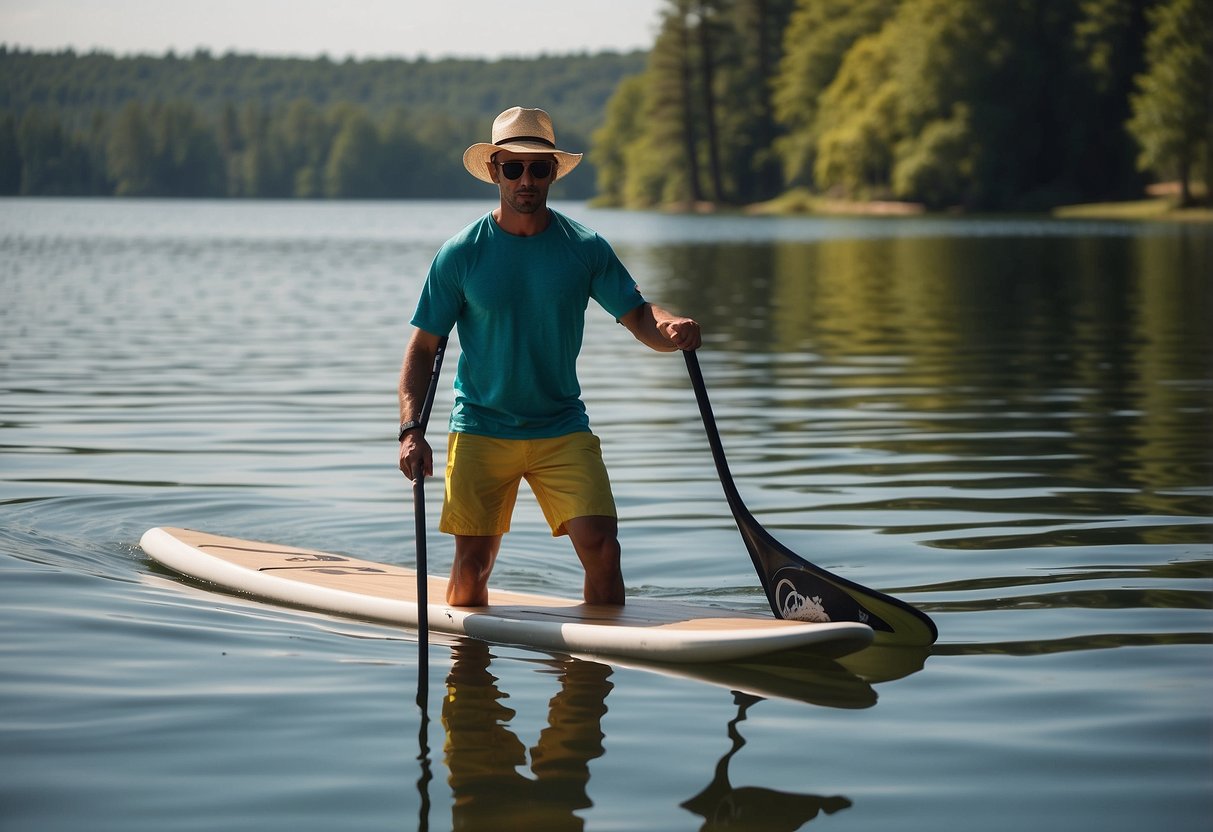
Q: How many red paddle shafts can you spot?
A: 0